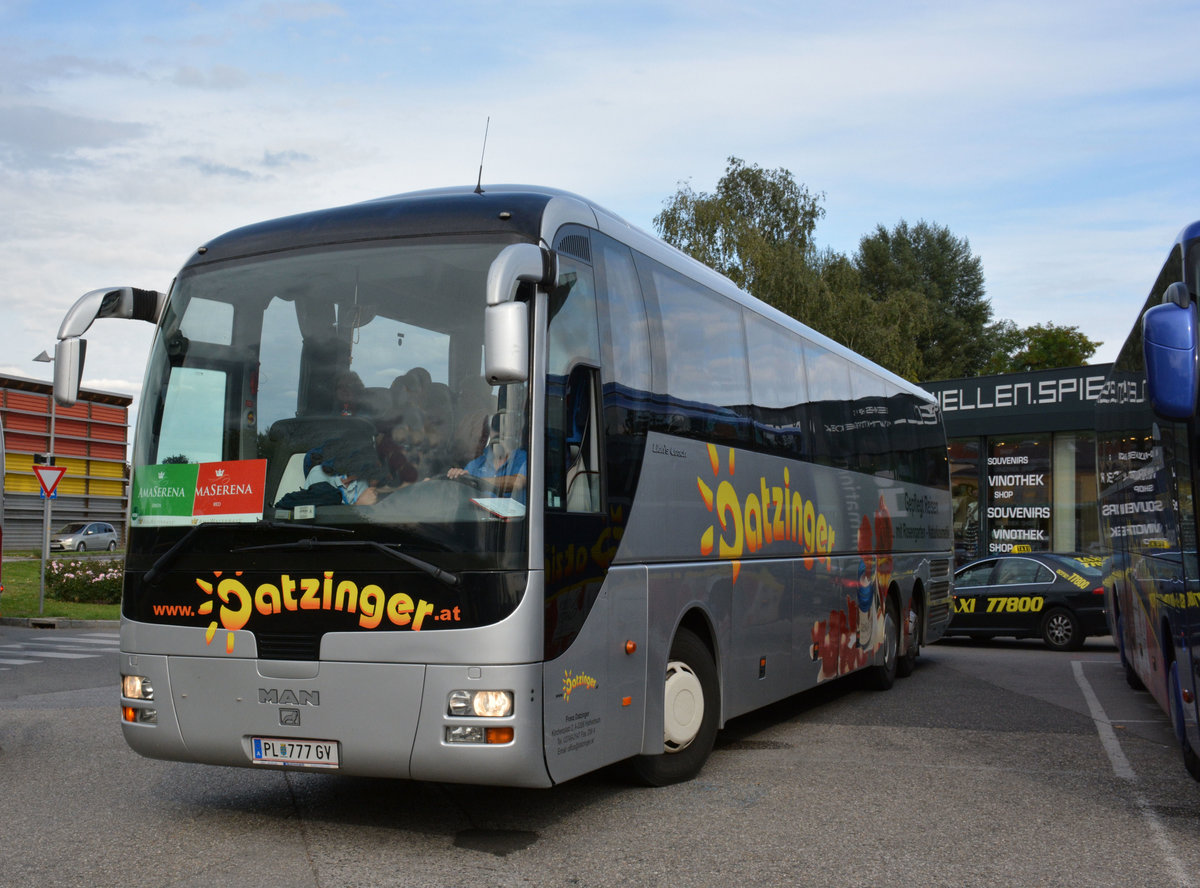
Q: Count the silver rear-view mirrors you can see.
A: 2